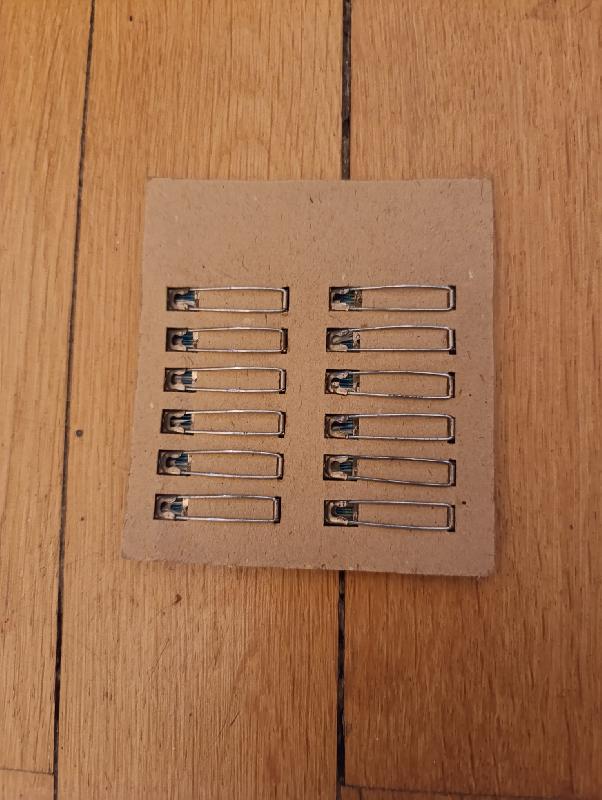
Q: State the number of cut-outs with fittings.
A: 12